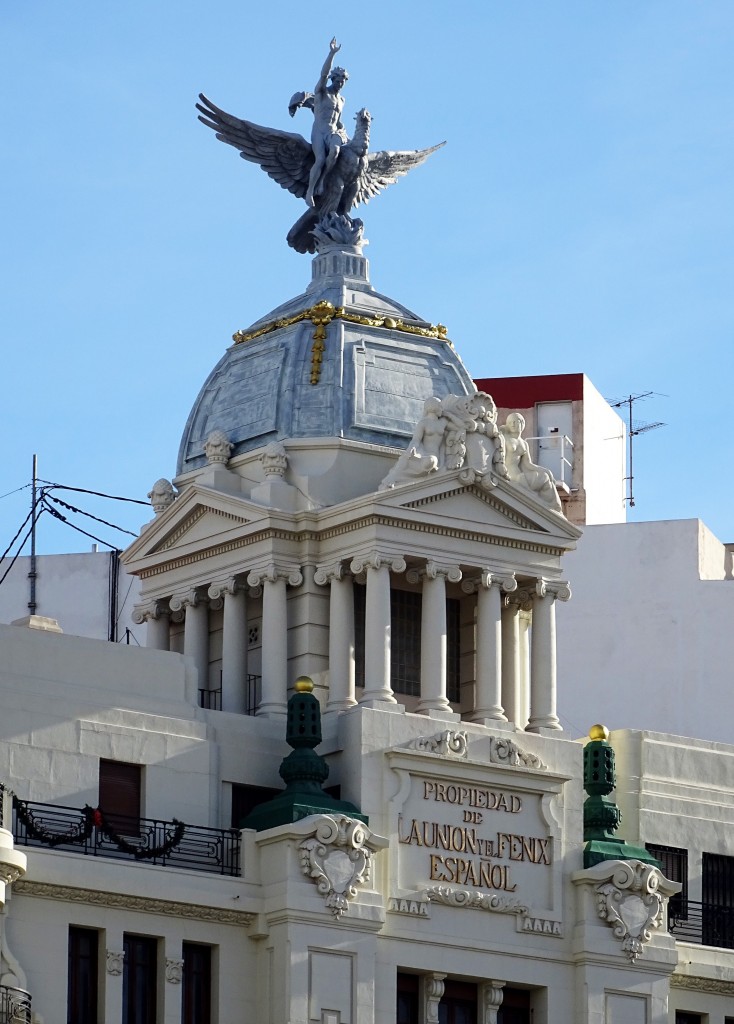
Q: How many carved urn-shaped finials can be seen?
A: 3